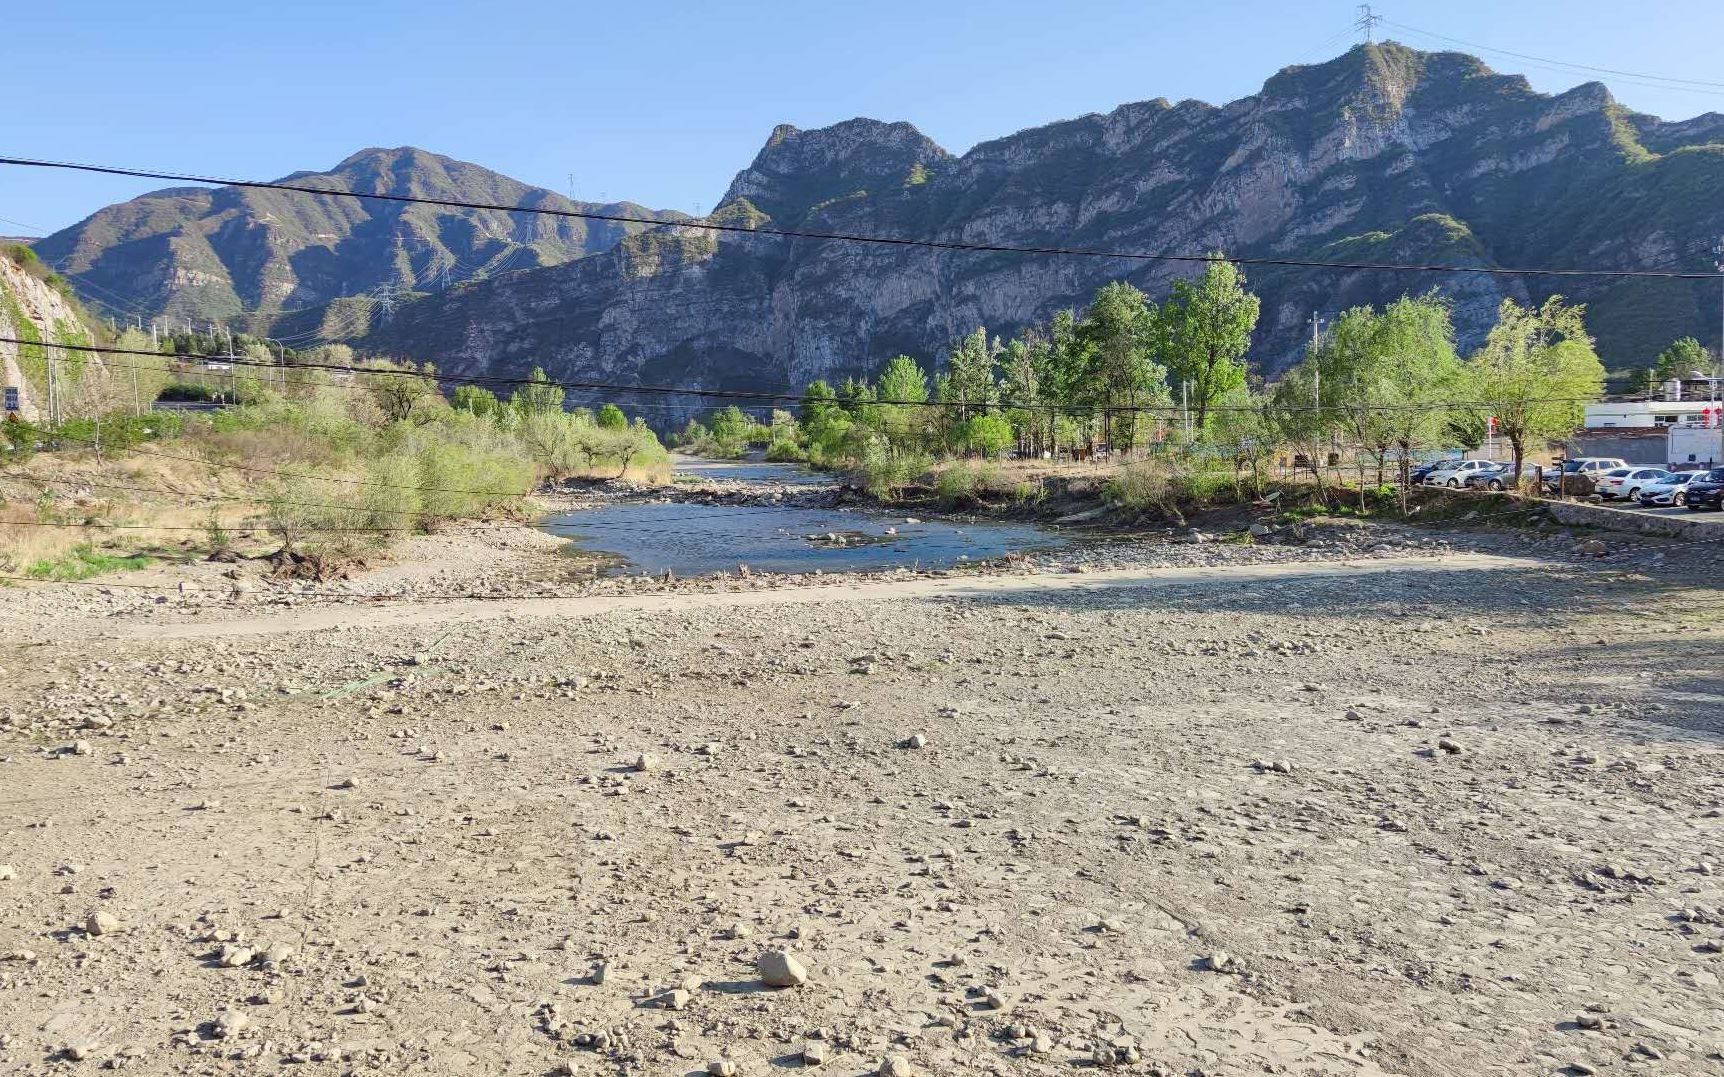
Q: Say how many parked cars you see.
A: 7